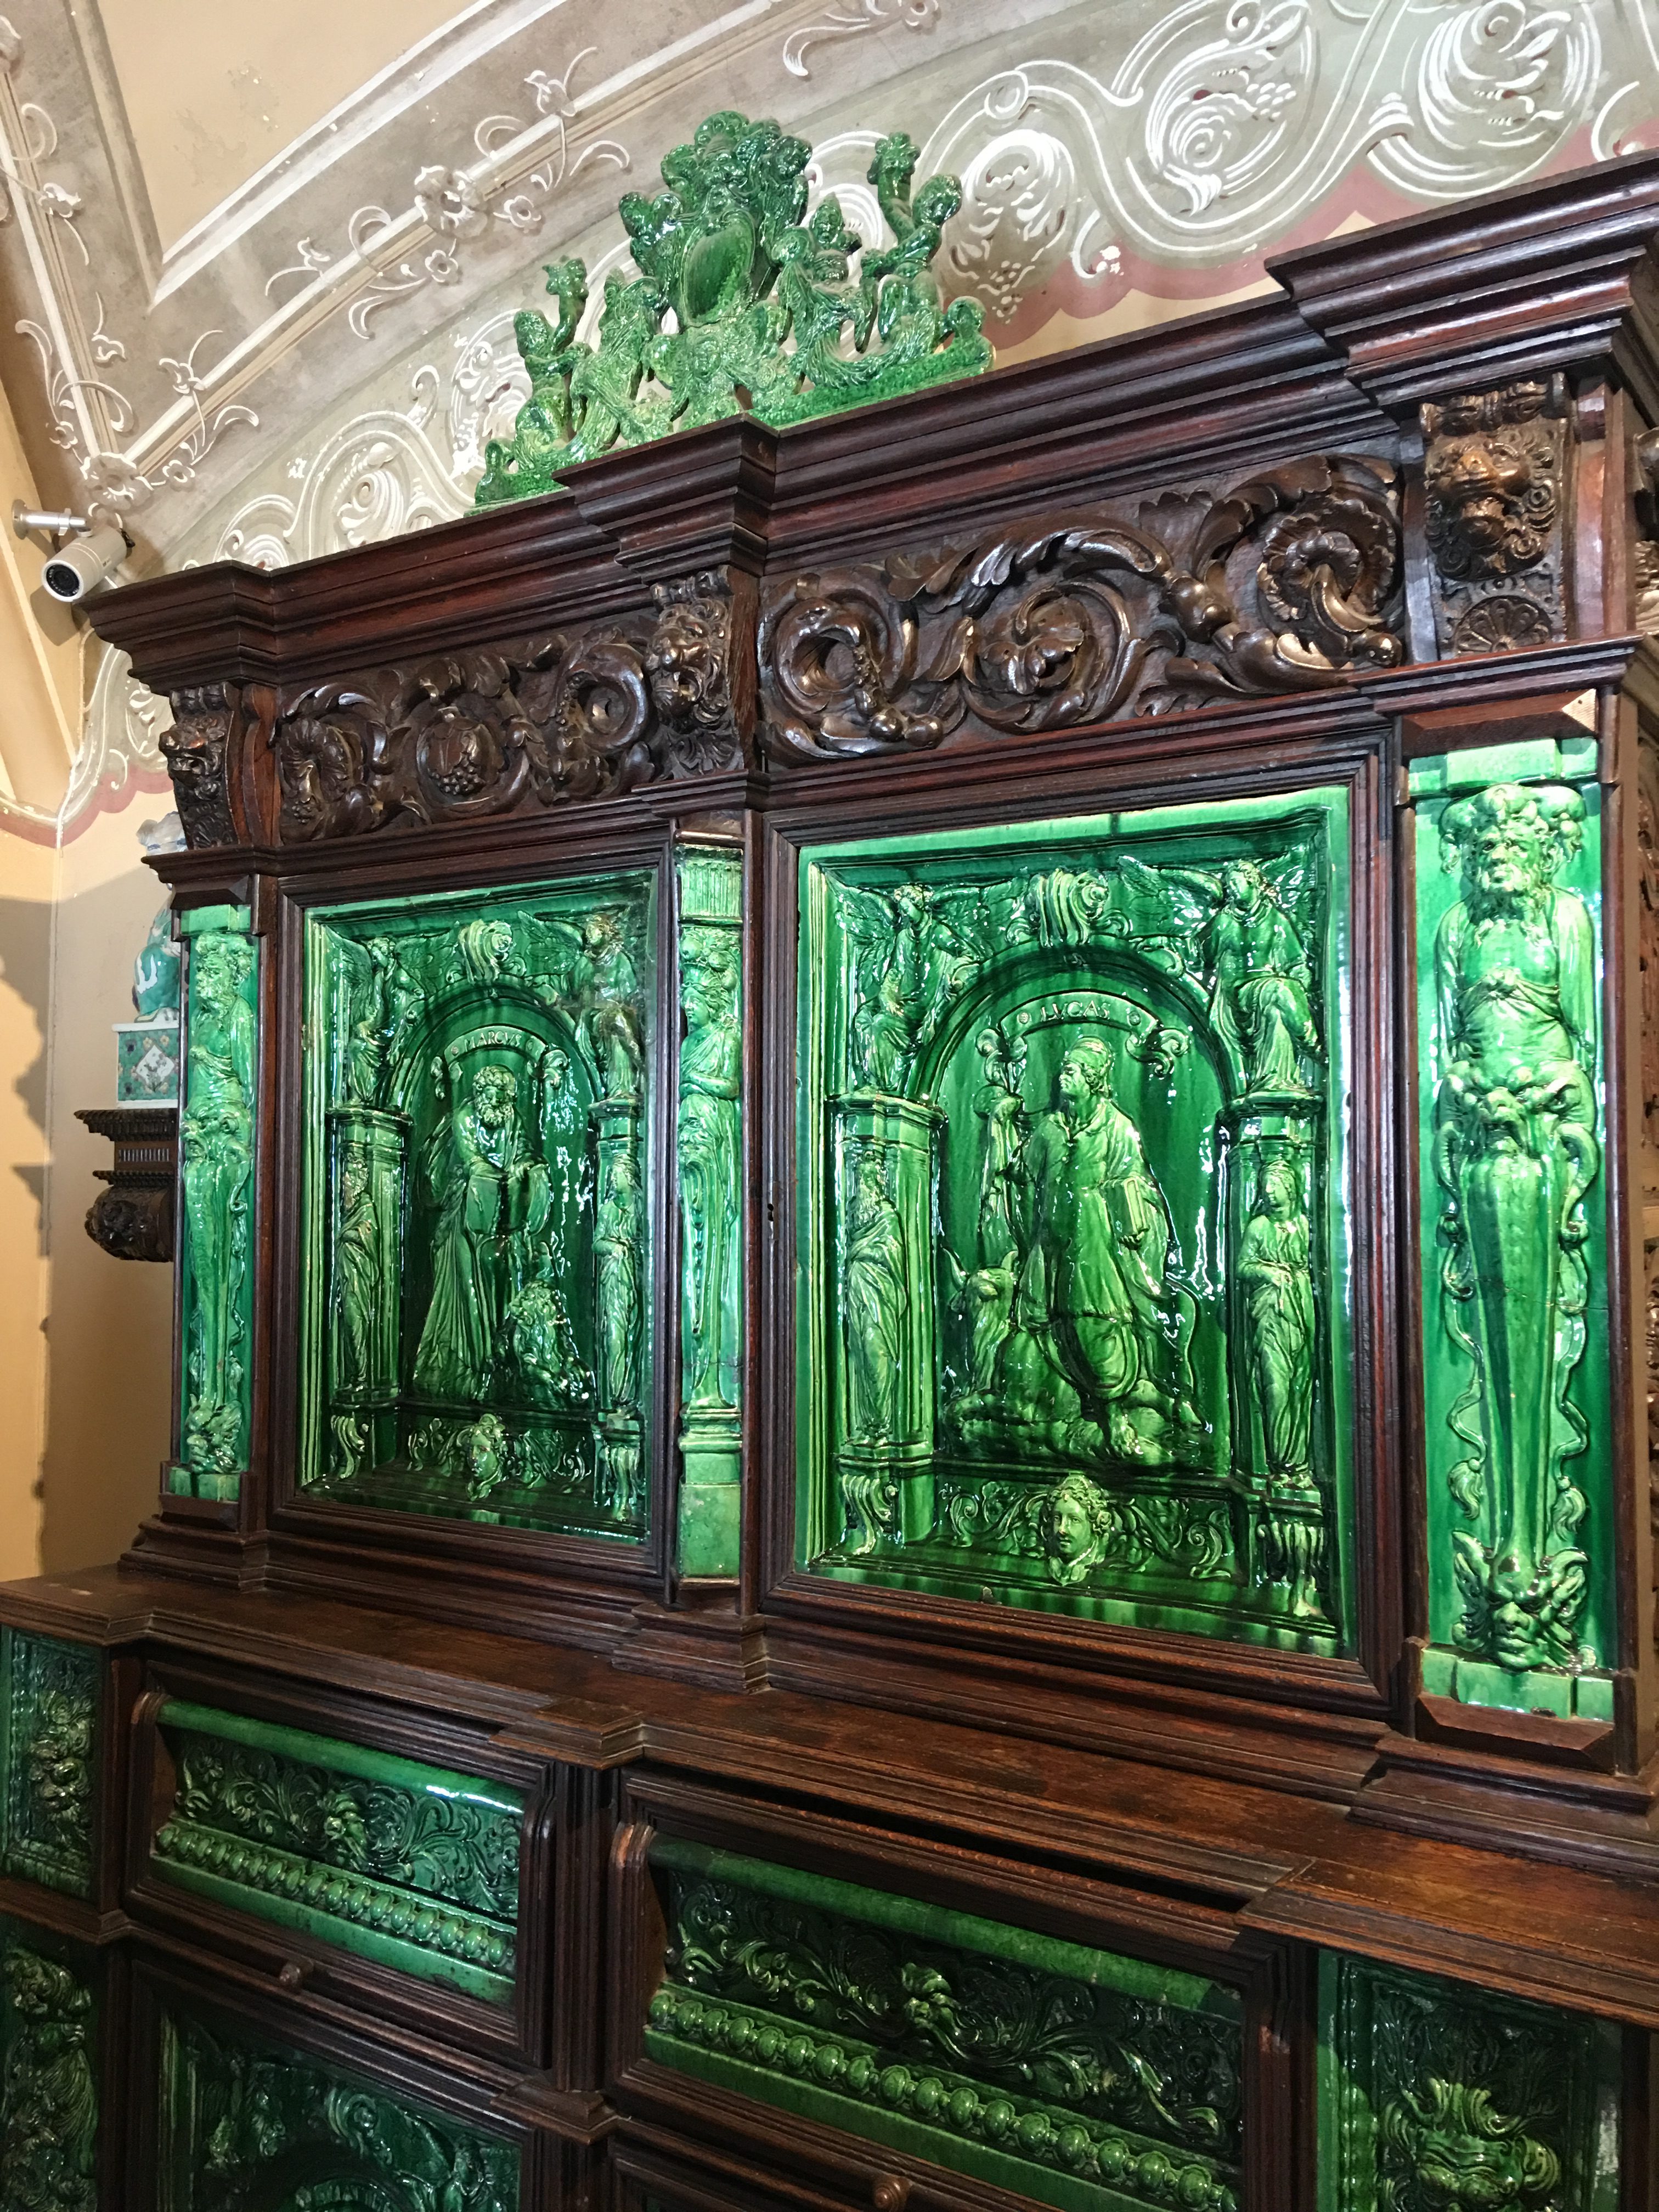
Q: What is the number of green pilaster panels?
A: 3